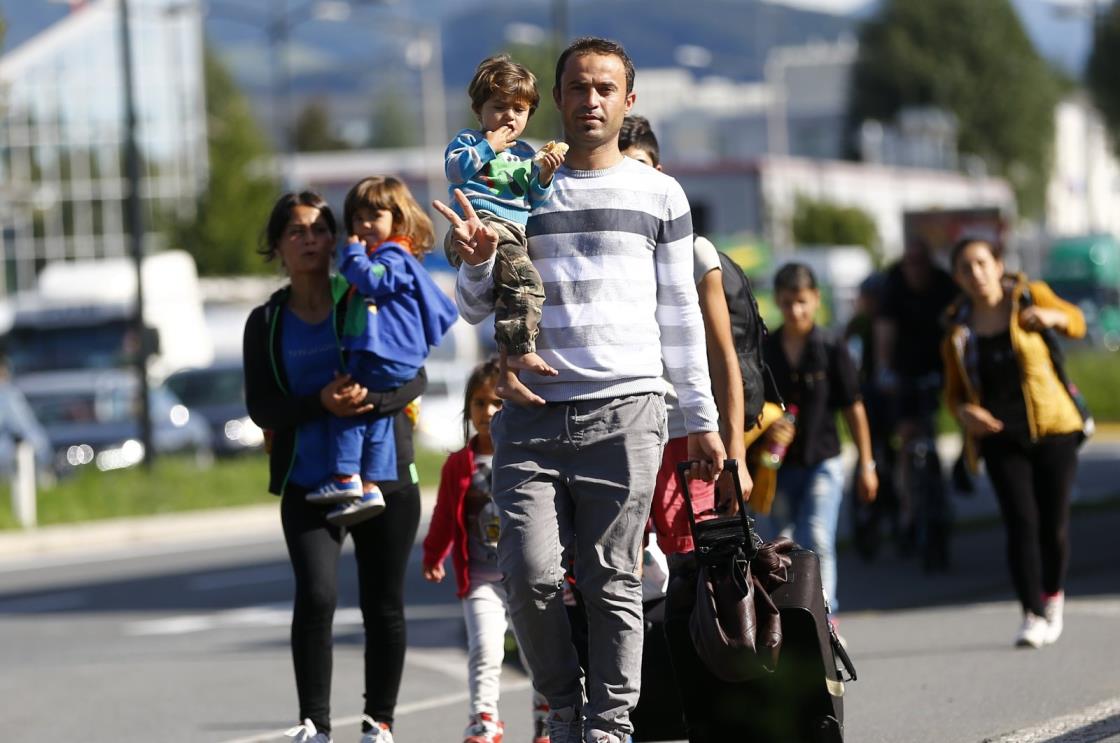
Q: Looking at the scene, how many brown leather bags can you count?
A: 1